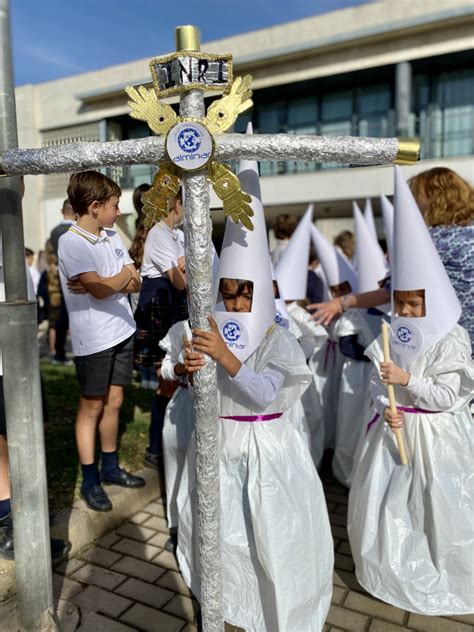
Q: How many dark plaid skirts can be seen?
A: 1